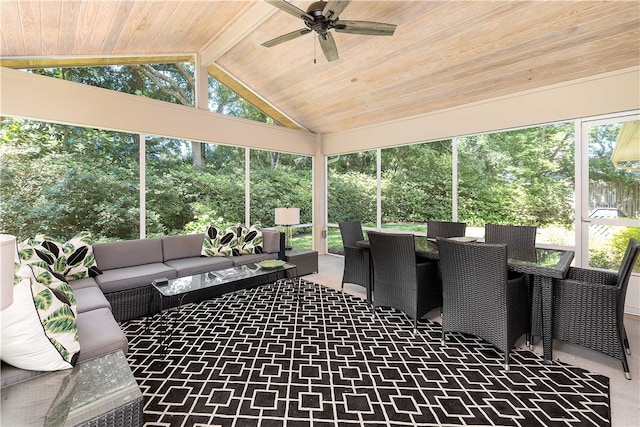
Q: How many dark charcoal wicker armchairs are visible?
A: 6